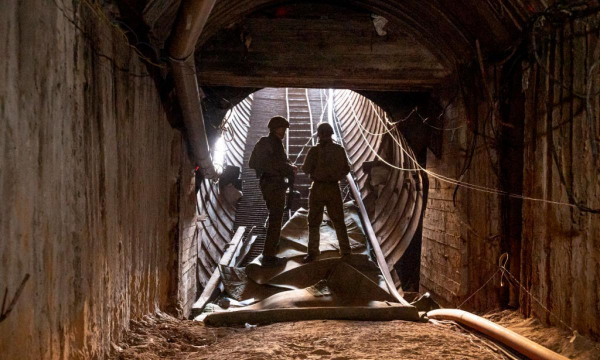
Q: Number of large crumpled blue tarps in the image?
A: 0